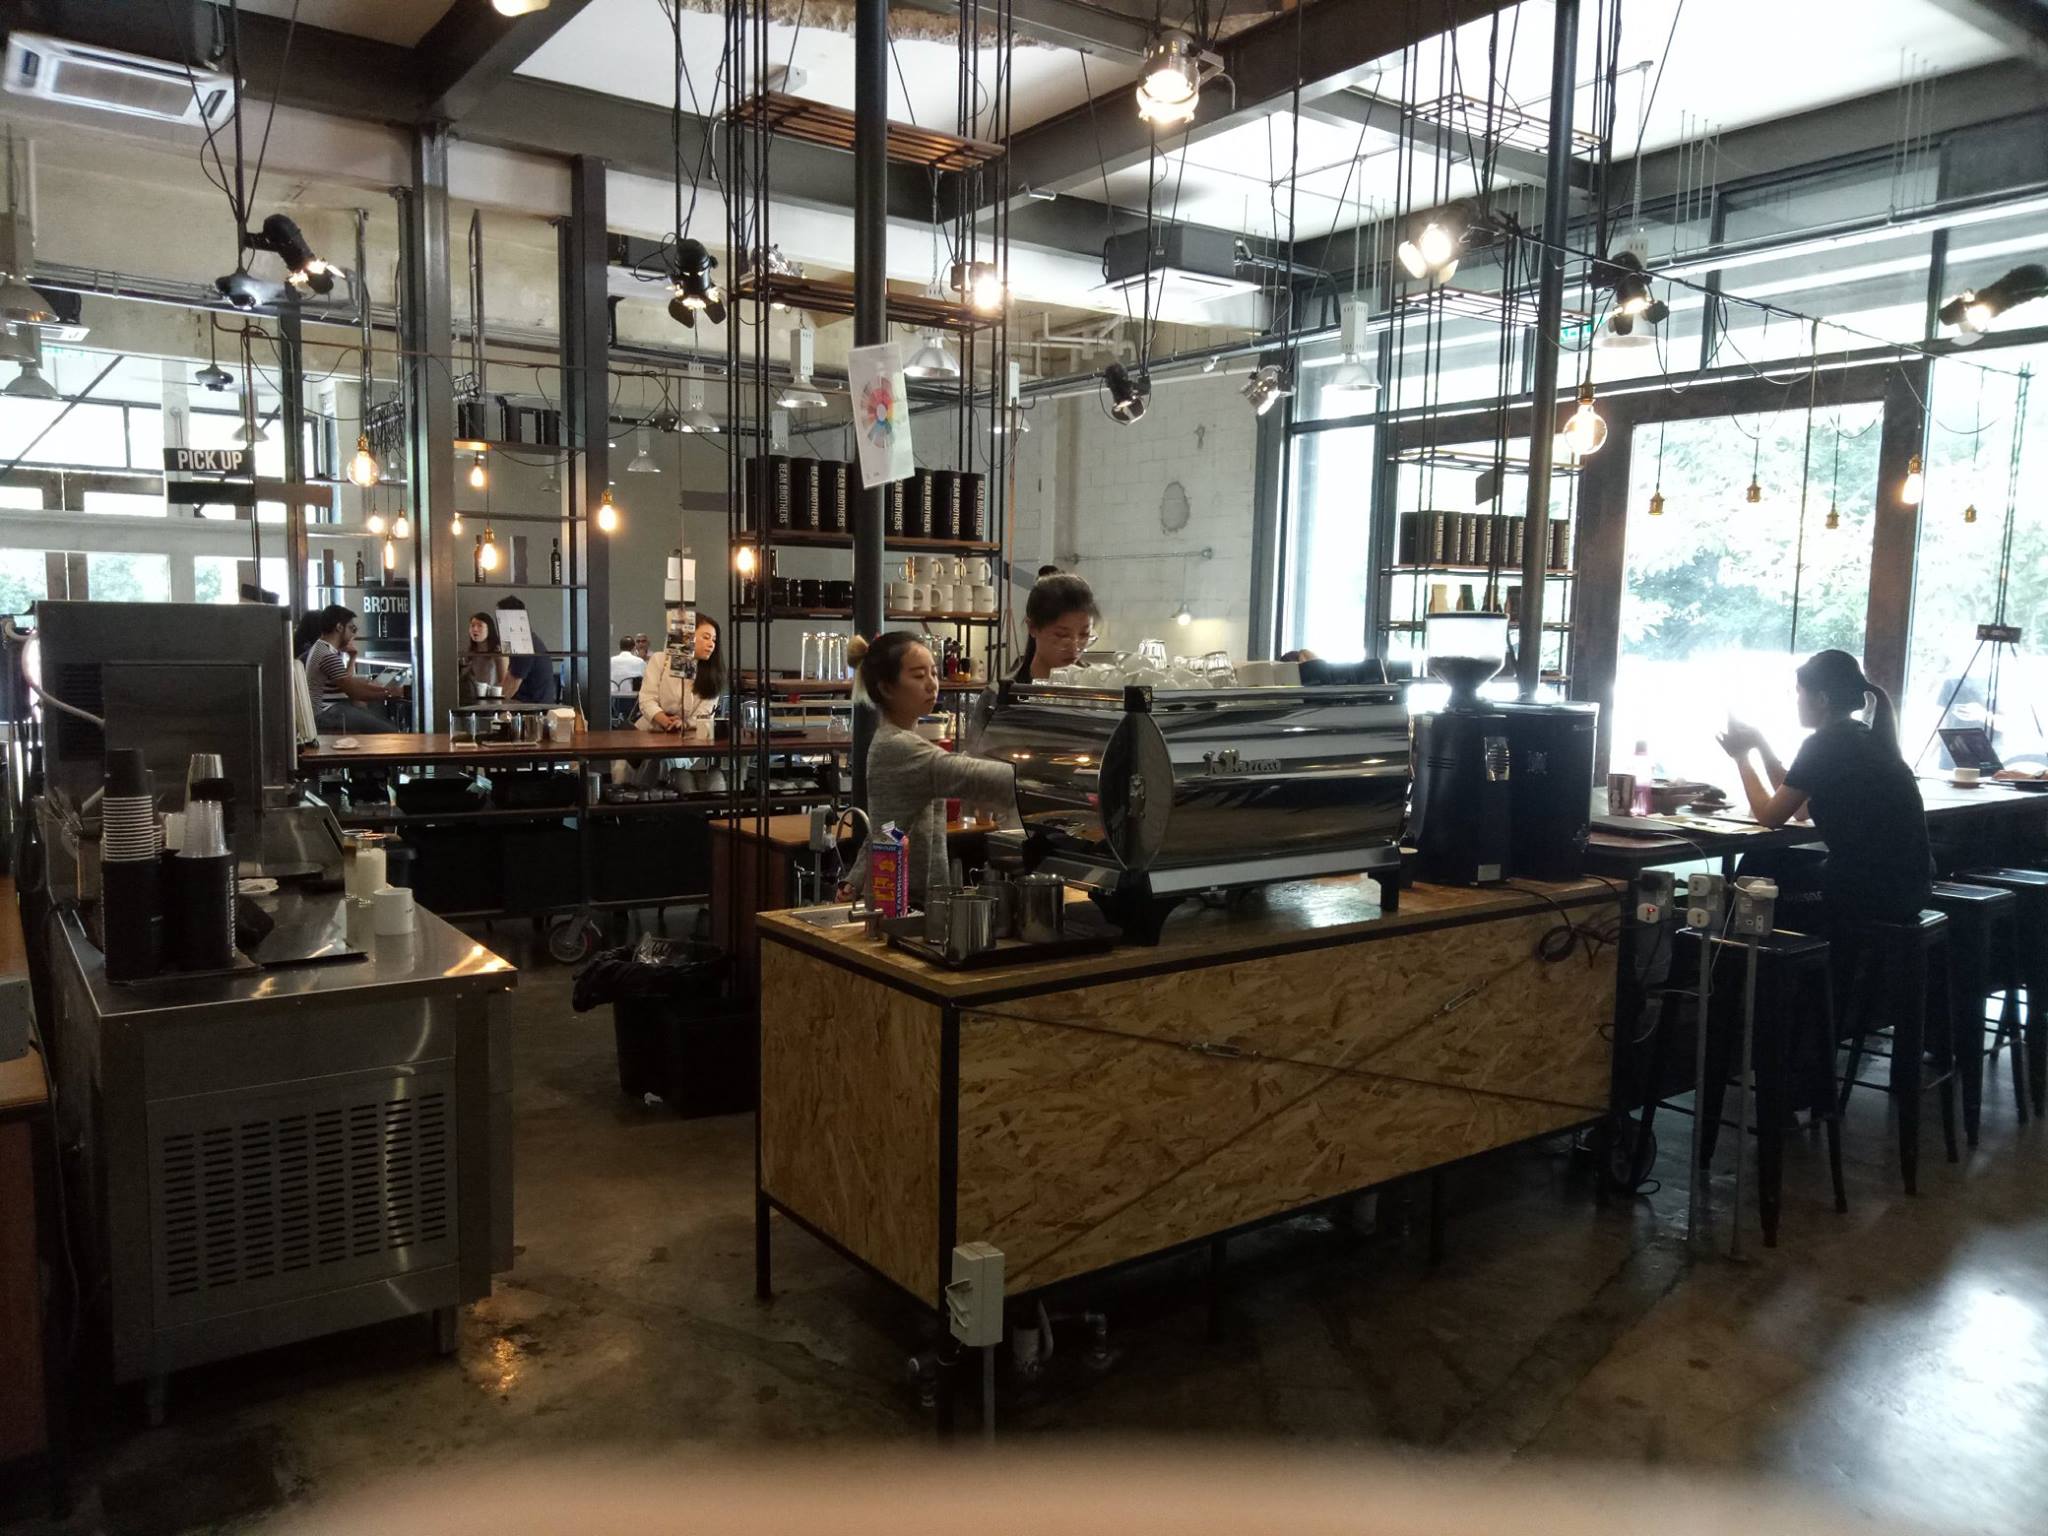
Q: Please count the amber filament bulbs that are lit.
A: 11